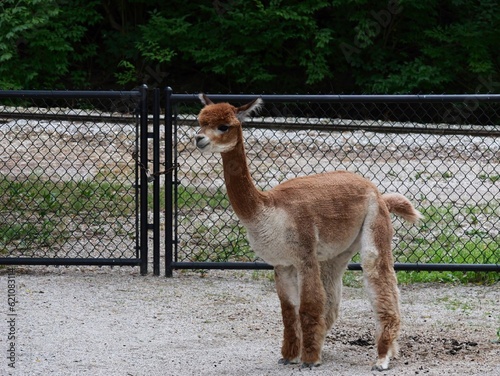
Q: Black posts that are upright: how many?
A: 3